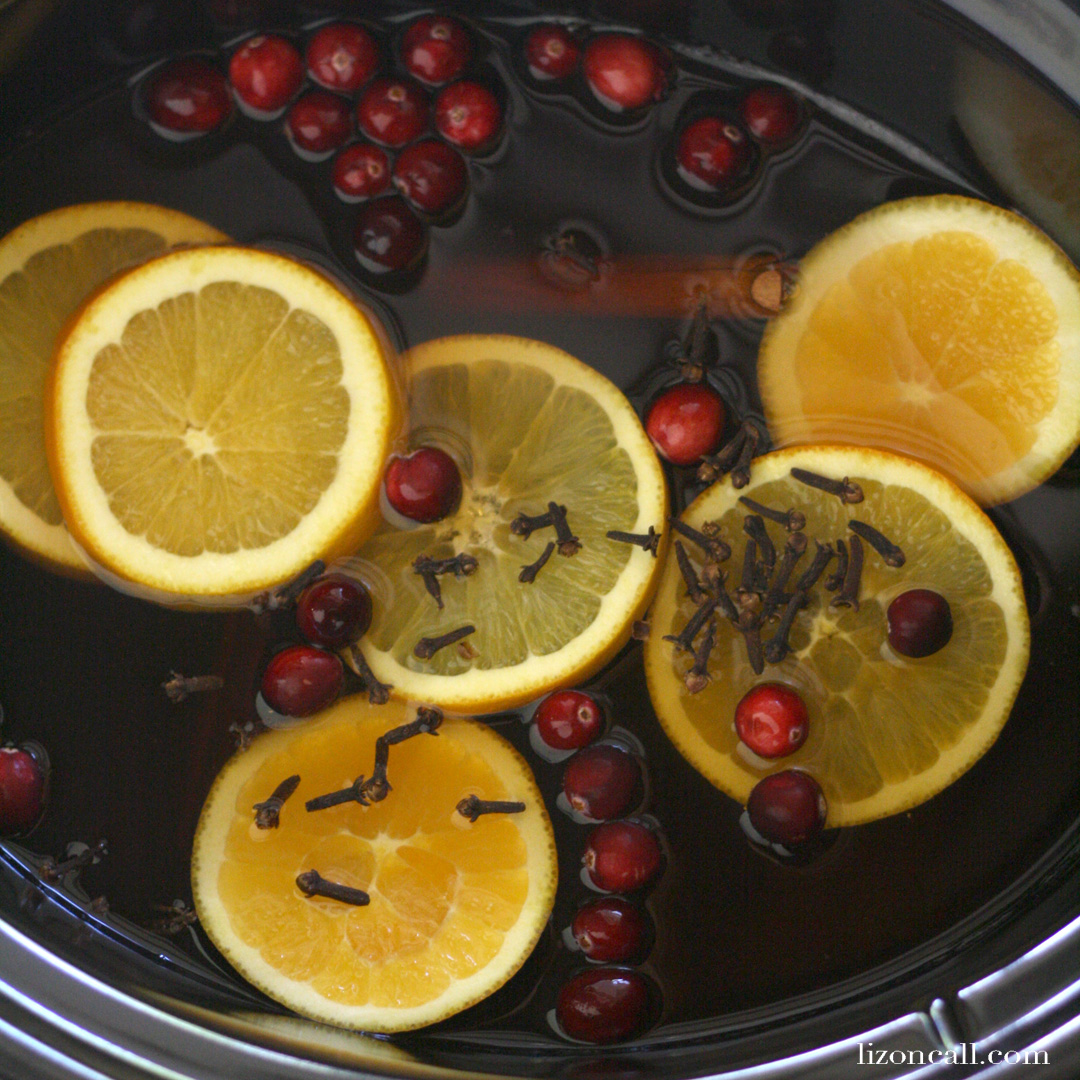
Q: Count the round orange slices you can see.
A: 6